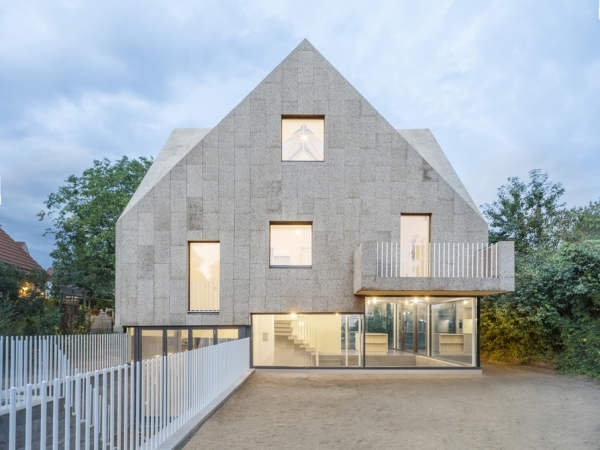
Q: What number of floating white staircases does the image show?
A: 1